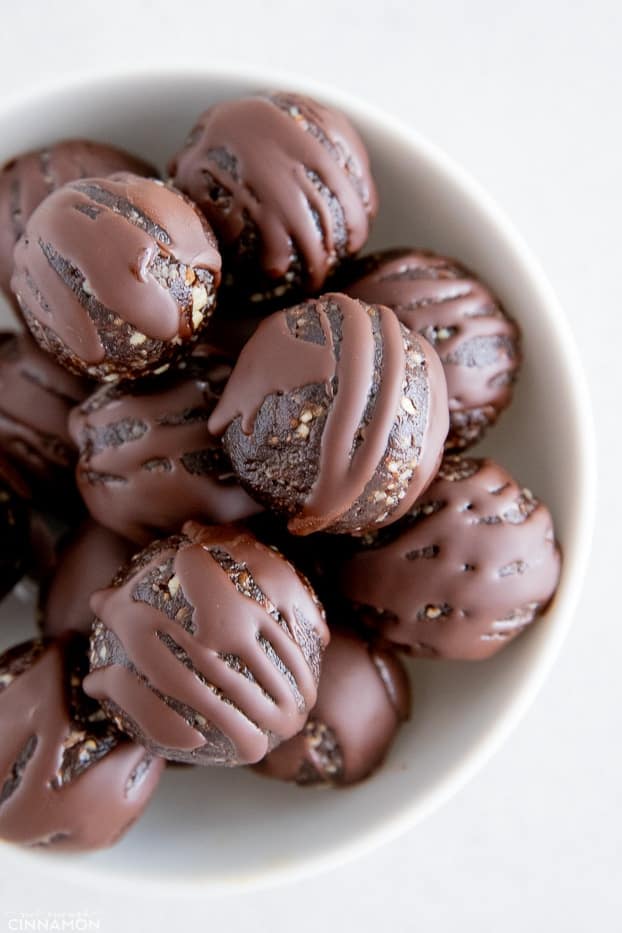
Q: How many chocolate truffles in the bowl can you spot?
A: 13